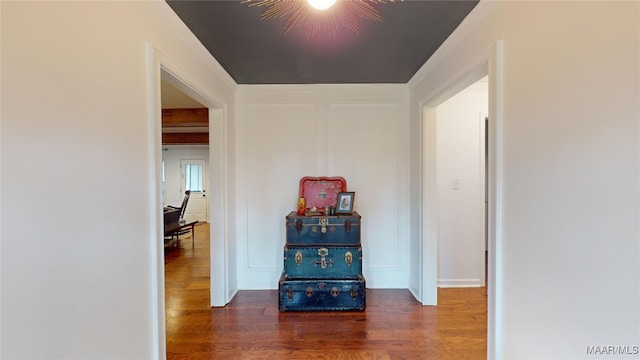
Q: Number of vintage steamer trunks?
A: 3